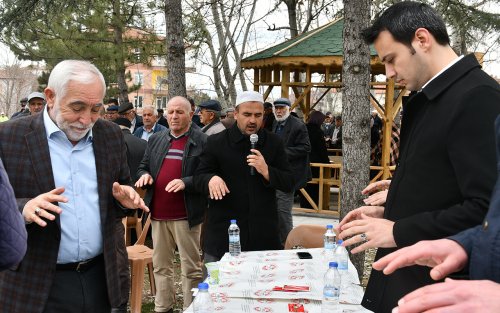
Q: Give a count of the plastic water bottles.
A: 5